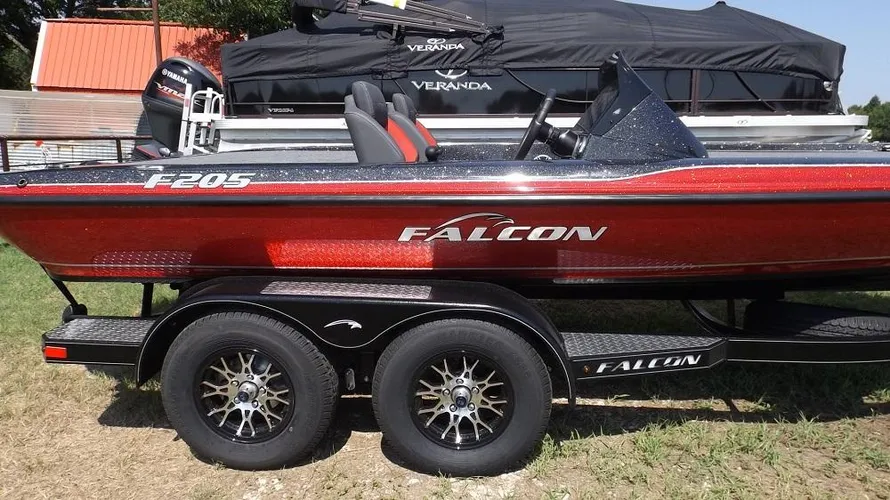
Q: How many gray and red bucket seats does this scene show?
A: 2